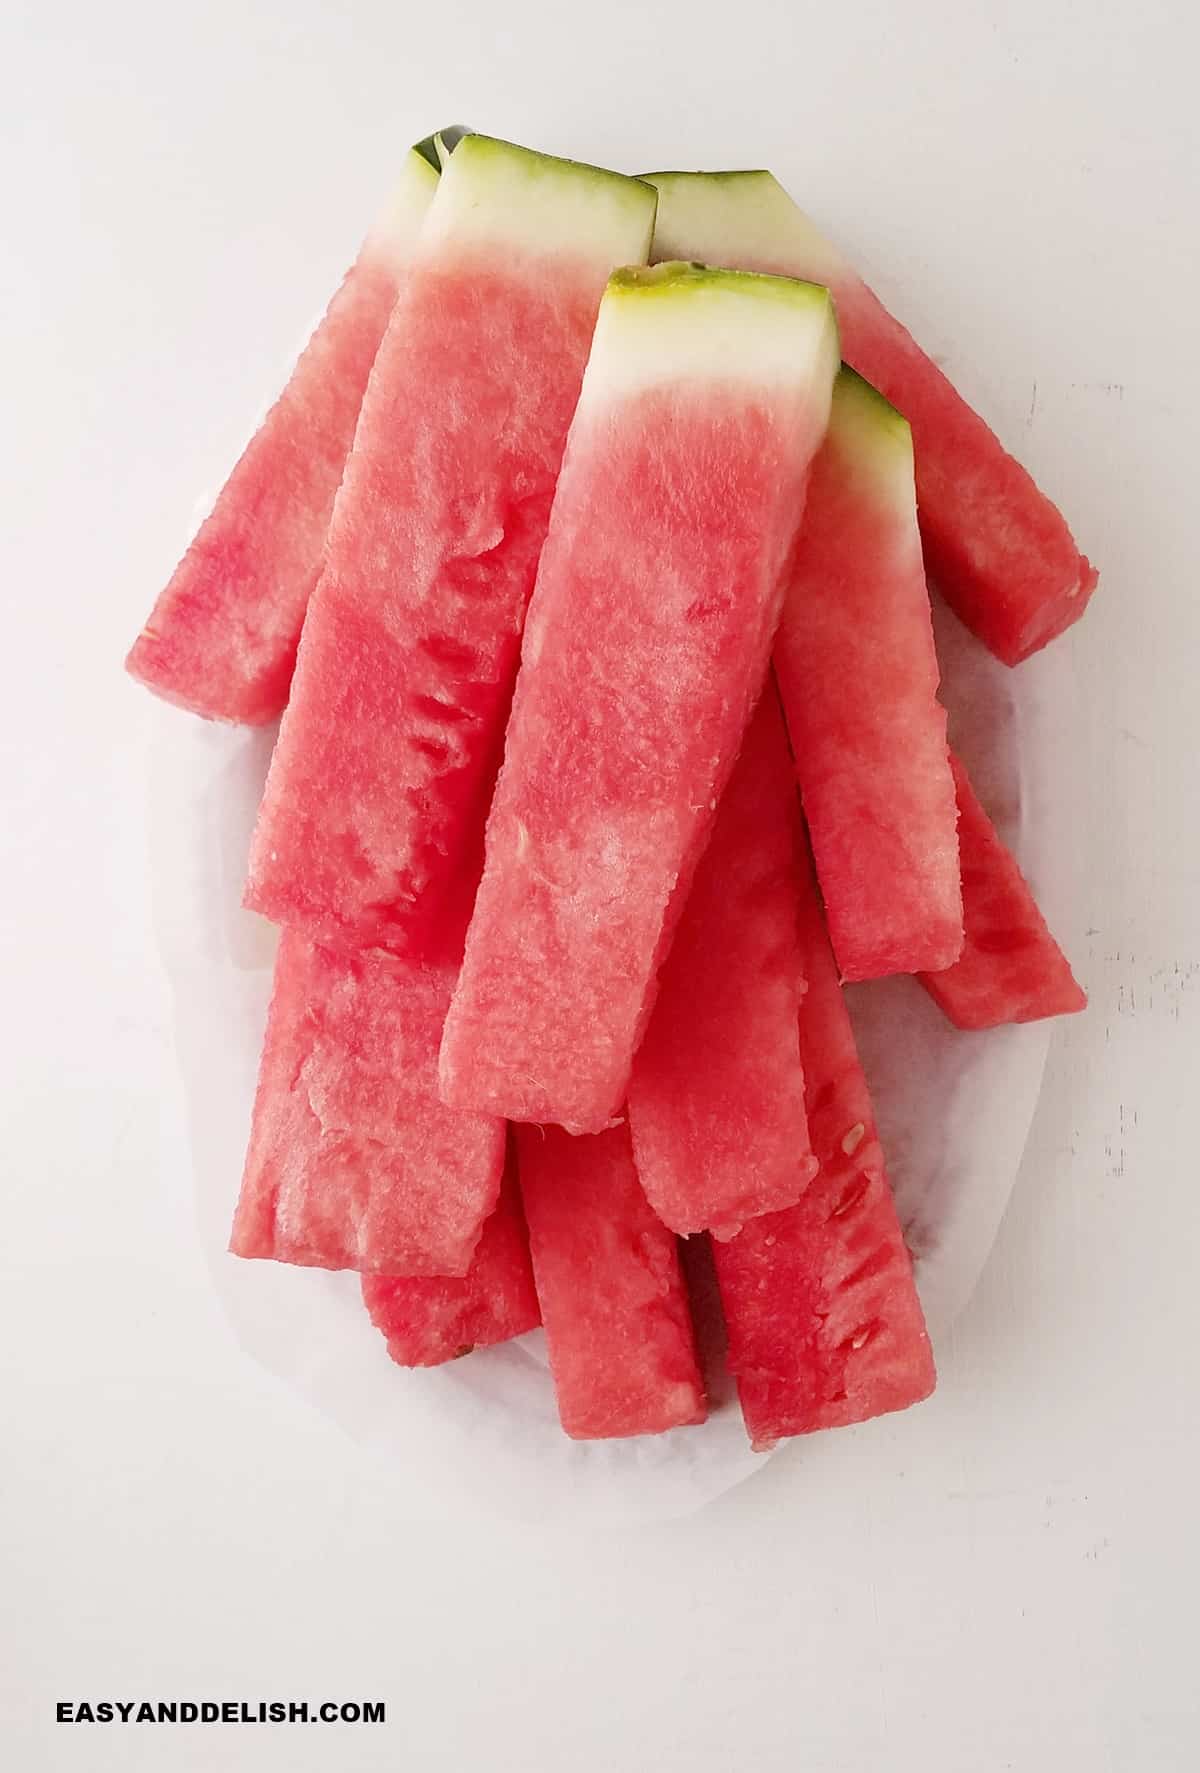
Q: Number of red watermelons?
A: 11